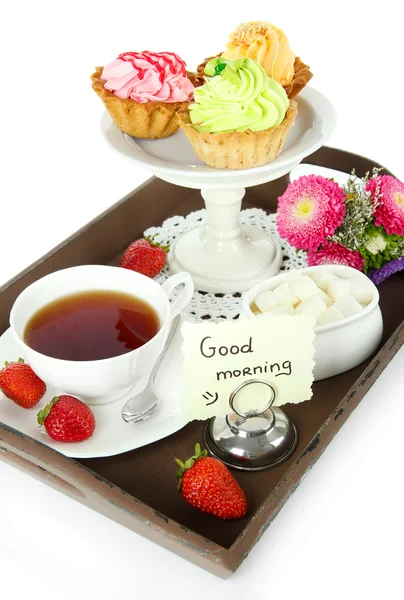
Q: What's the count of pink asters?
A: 3